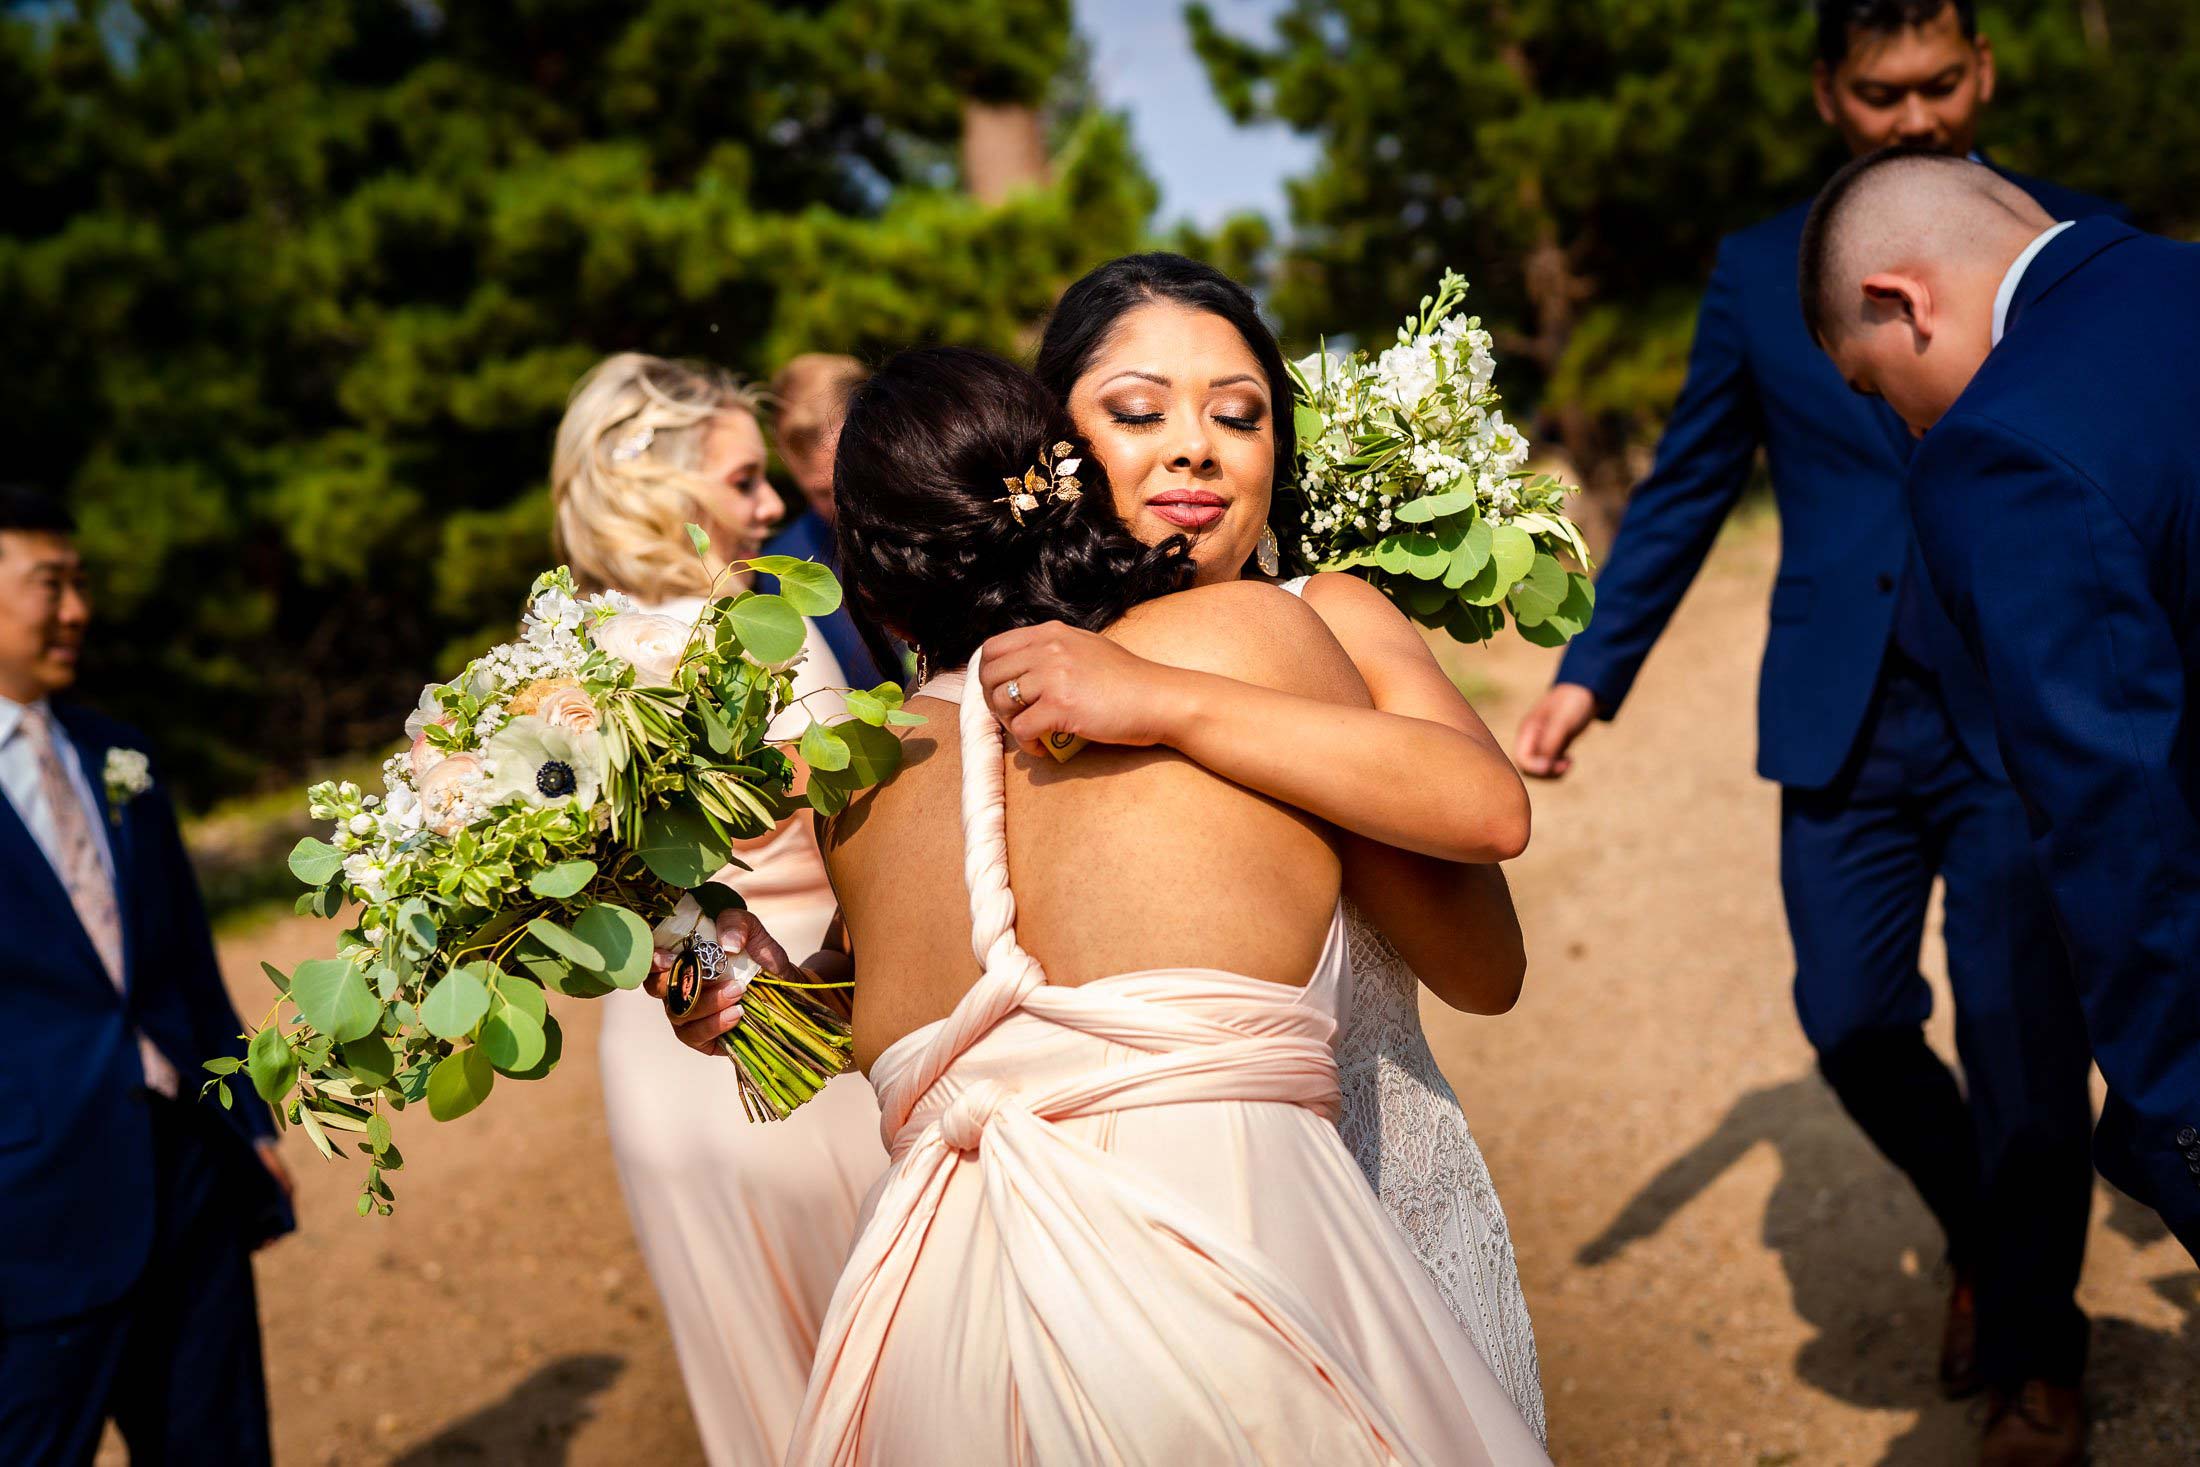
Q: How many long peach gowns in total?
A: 2